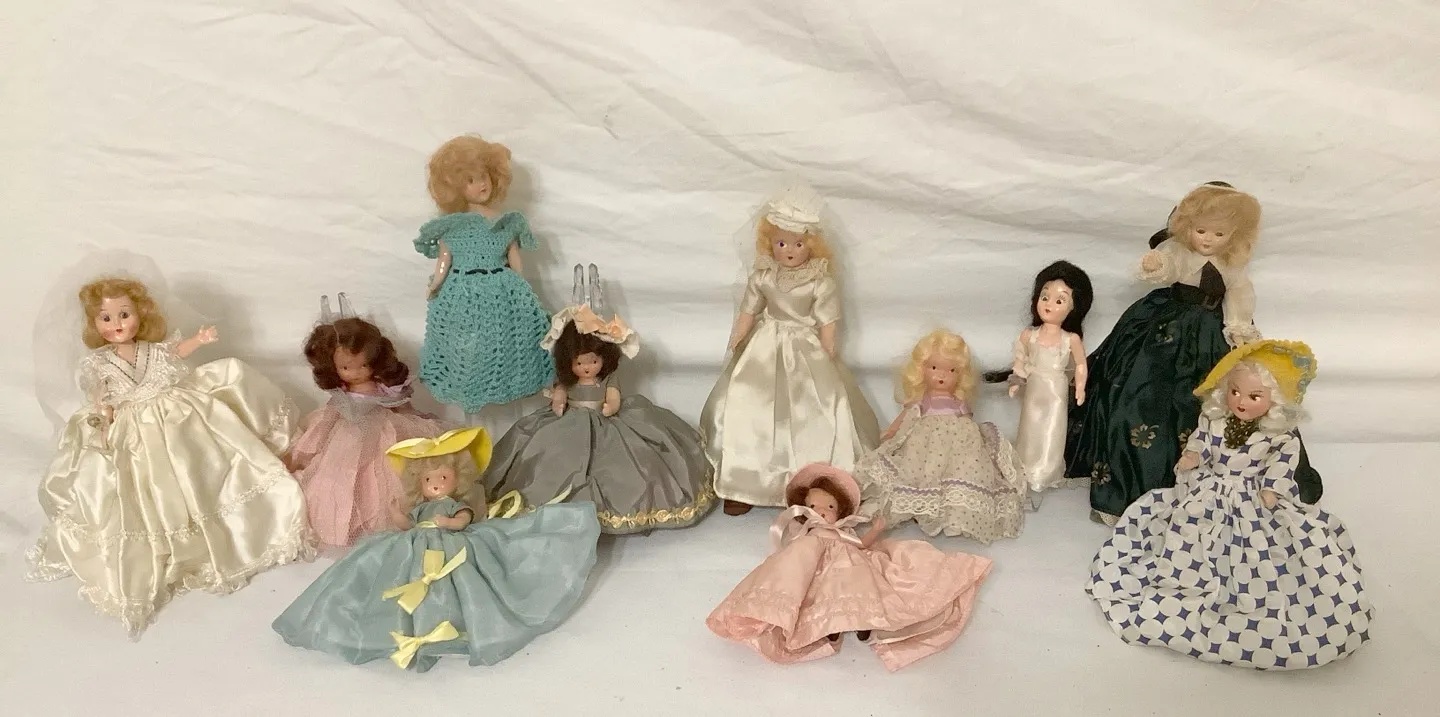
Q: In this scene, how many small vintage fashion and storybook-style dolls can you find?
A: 11